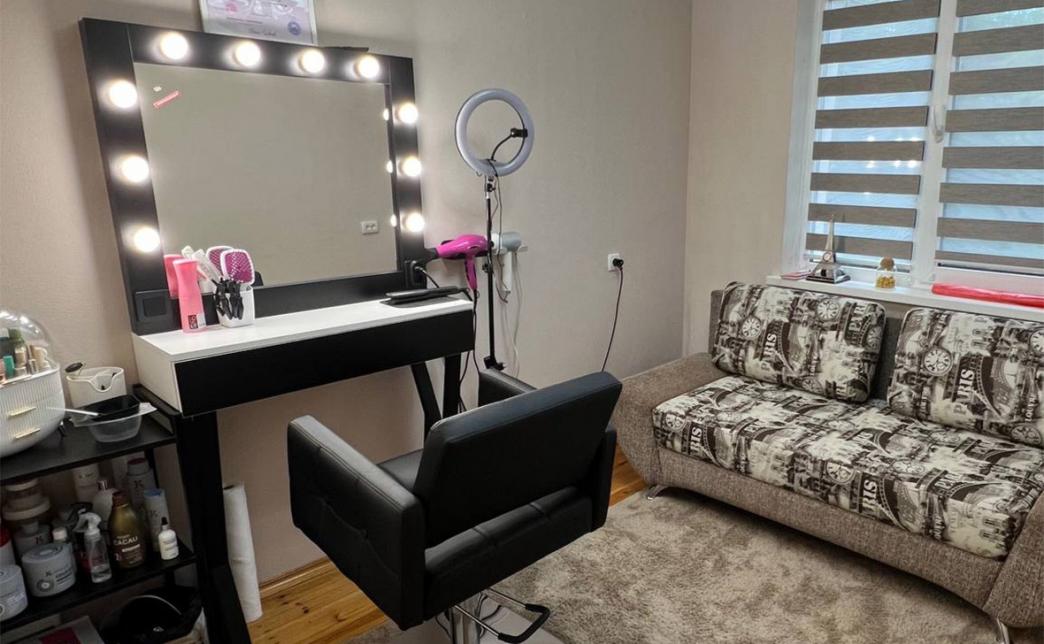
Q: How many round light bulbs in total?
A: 10